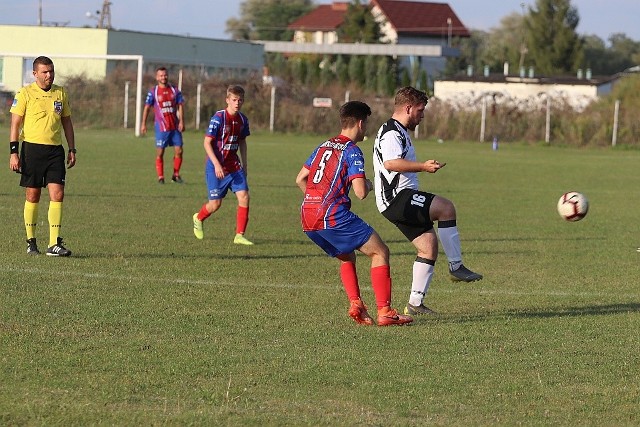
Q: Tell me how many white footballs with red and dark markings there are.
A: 1